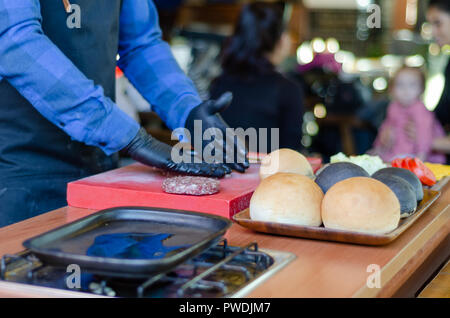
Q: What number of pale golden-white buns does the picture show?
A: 3